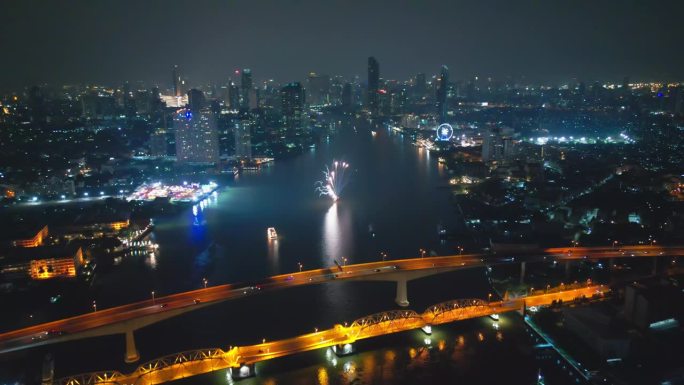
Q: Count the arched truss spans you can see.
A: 4